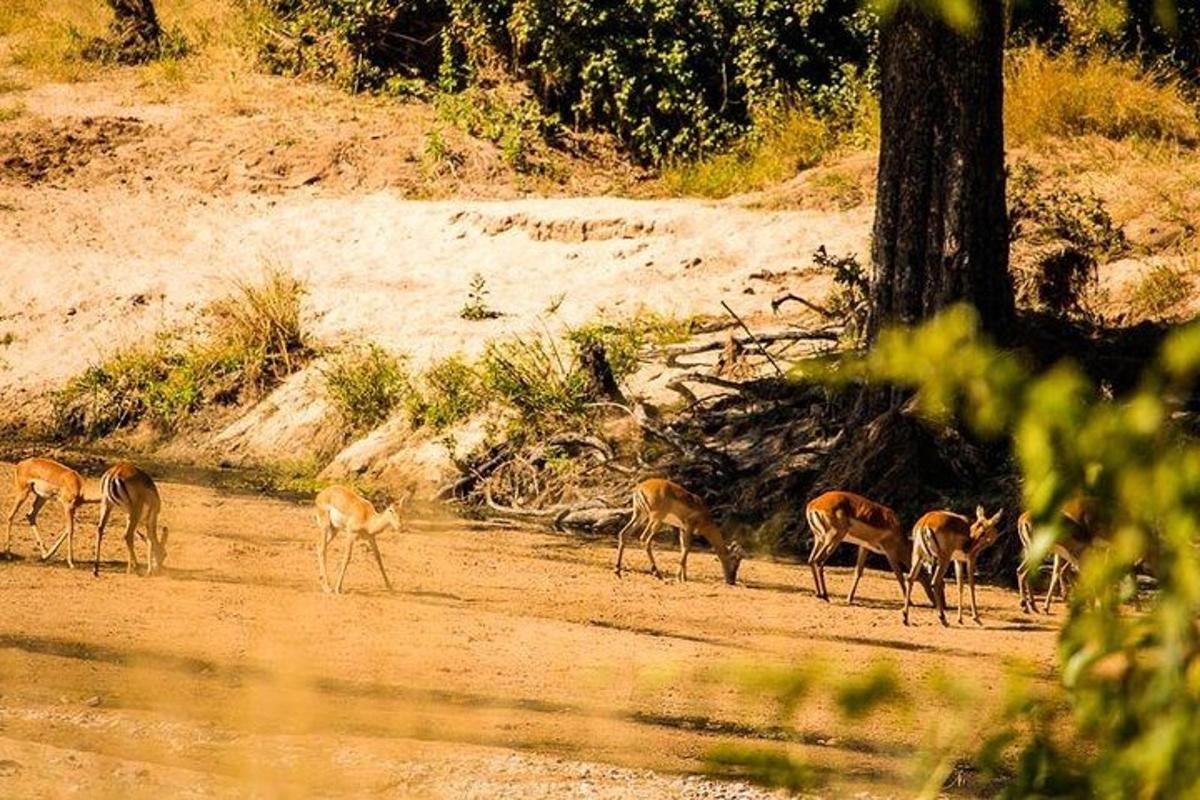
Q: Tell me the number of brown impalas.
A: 7